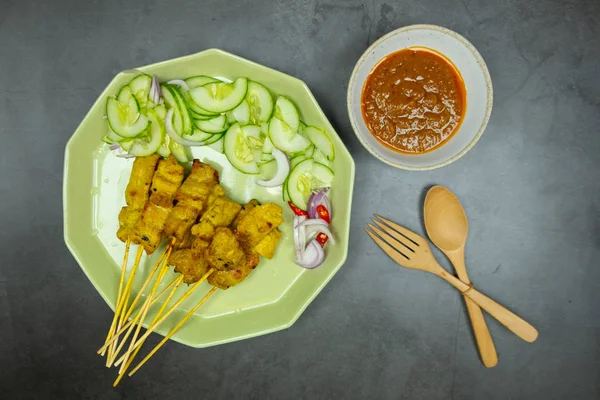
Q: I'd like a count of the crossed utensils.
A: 2